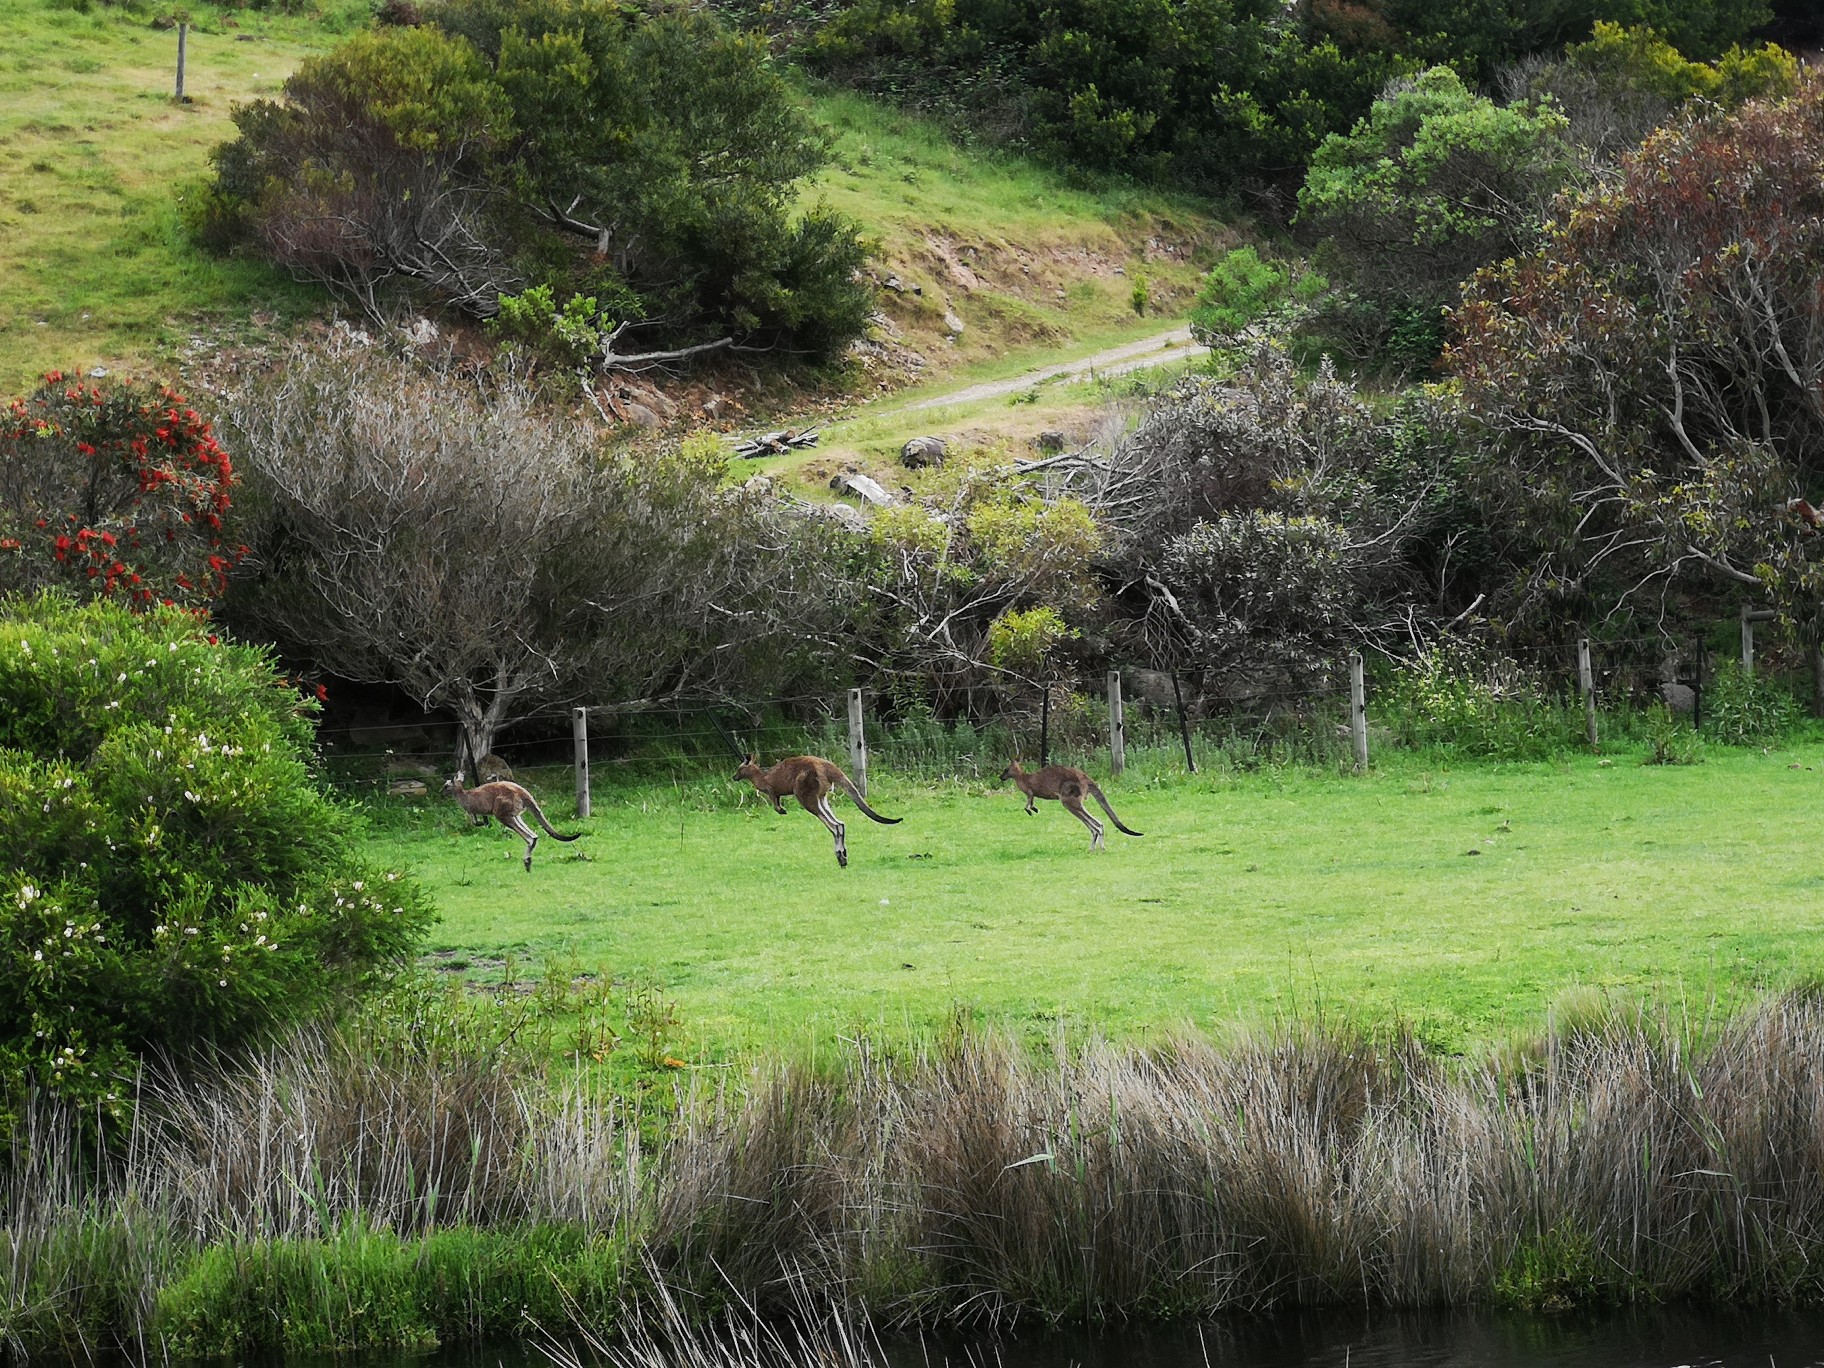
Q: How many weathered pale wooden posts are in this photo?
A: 7